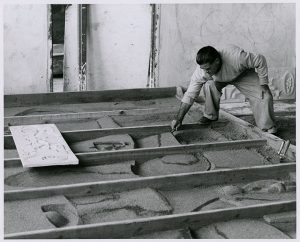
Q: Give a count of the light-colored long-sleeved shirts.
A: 1